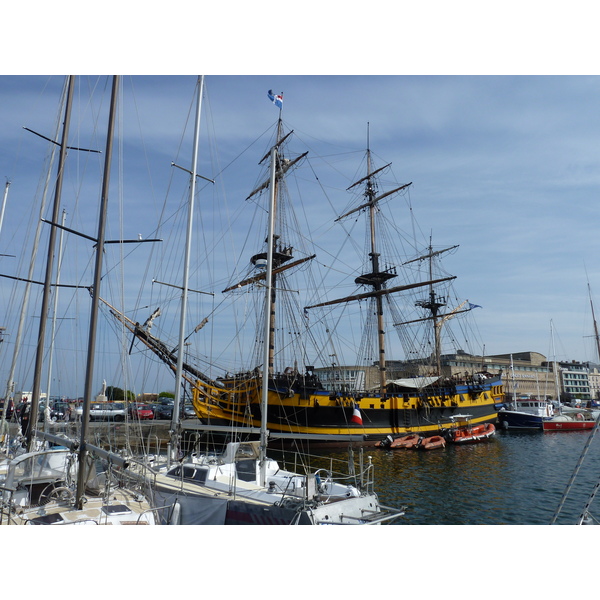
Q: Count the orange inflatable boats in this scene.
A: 3